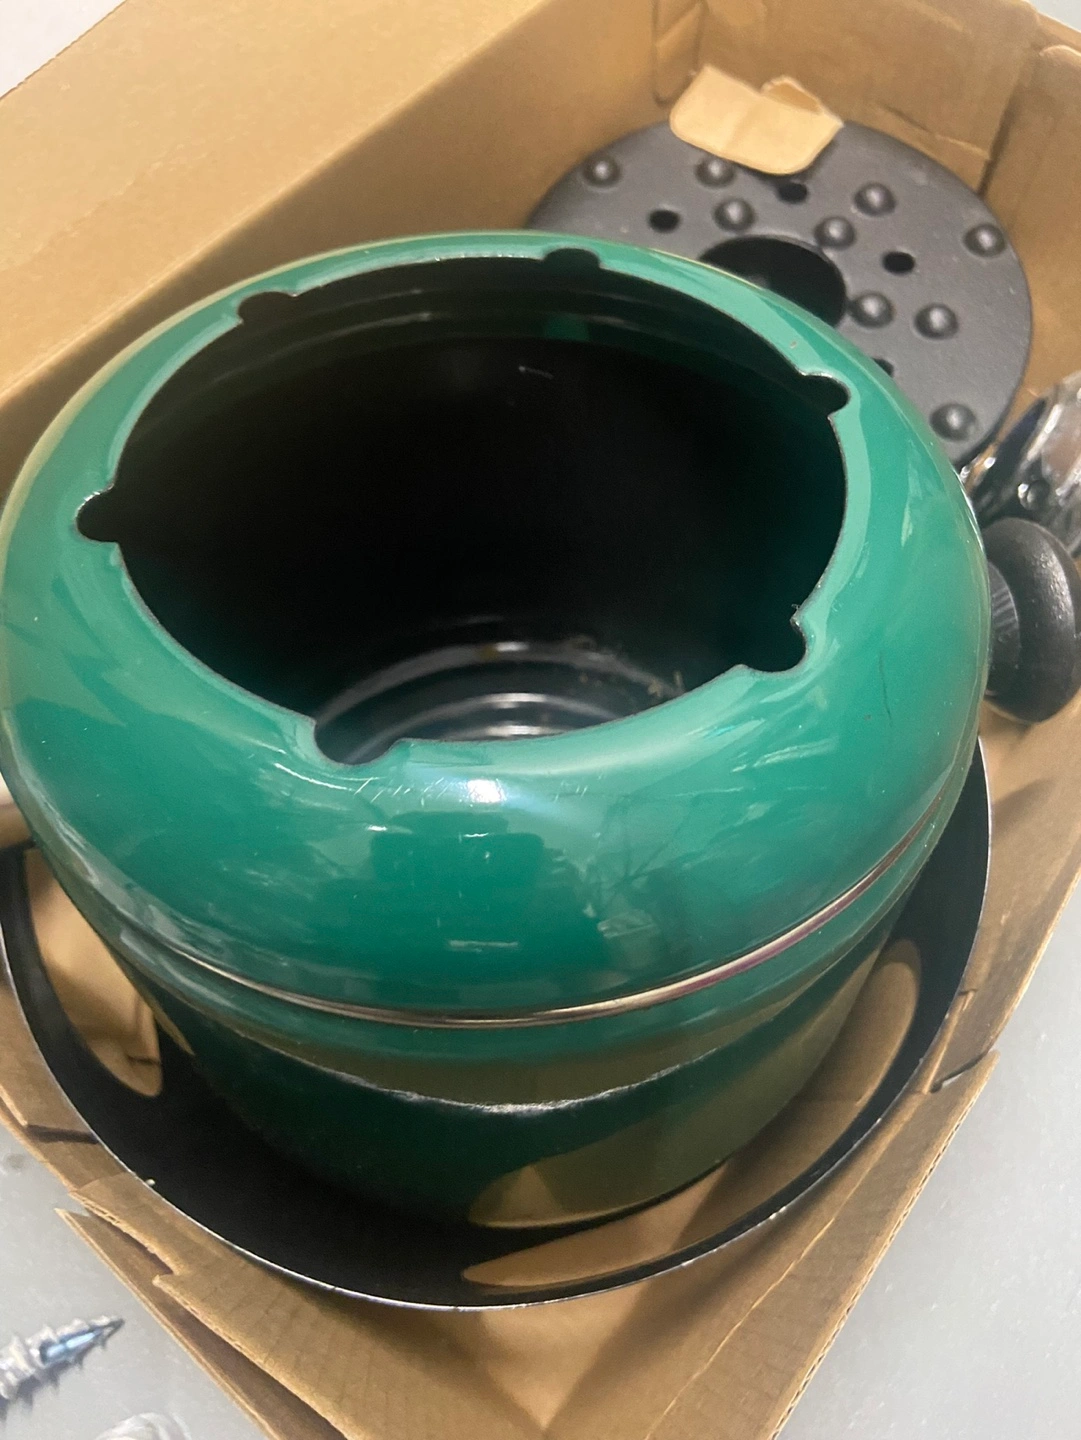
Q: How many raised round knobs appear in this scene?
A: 9